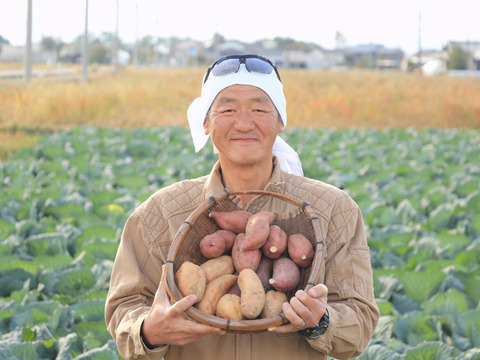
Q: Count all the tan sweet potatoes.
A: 6